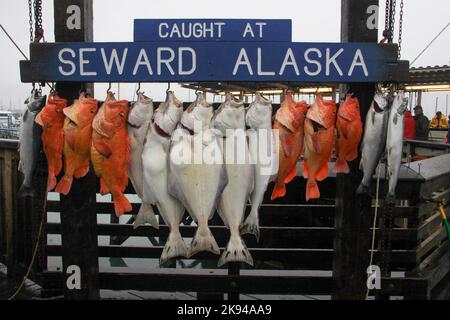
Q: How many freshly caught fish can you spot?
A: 14